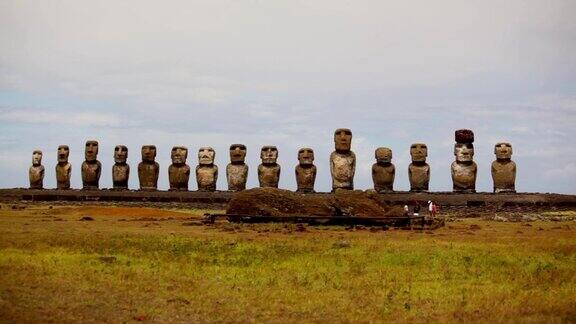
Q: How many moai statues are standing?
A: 15